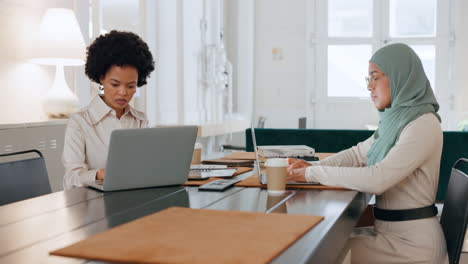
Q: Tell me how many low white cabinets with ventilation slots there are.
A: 1